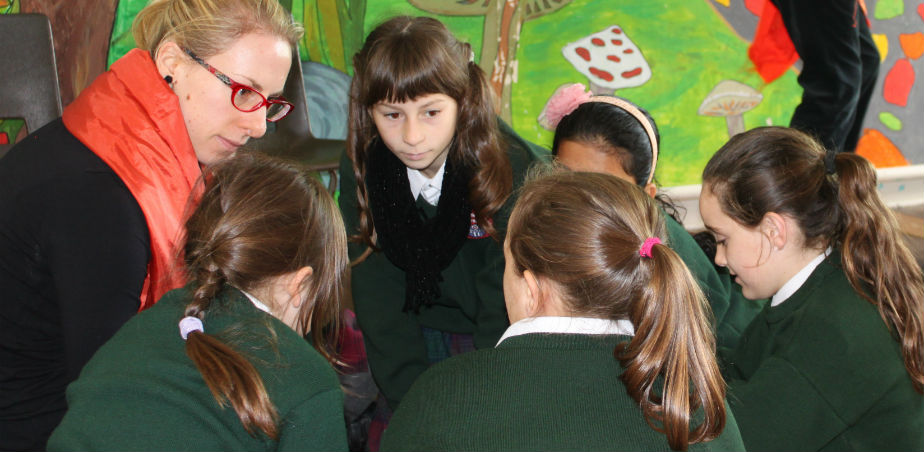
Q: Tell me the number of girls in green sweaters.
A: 5